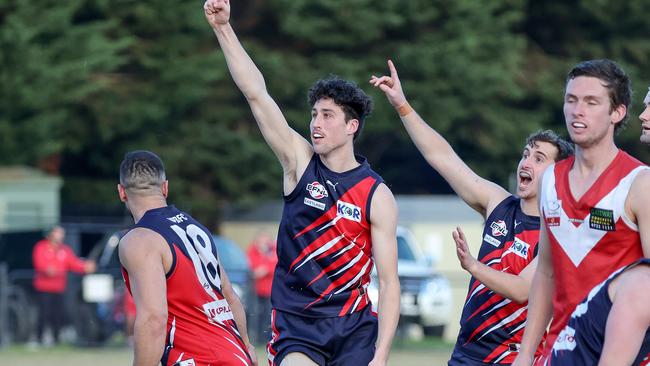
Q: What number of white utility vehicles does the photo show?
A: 1